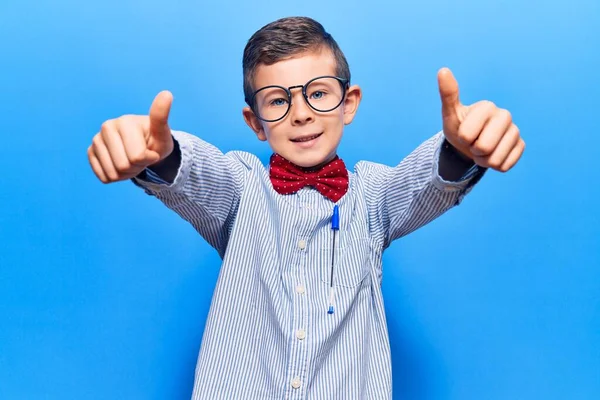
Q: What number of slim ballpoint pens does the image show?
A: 1